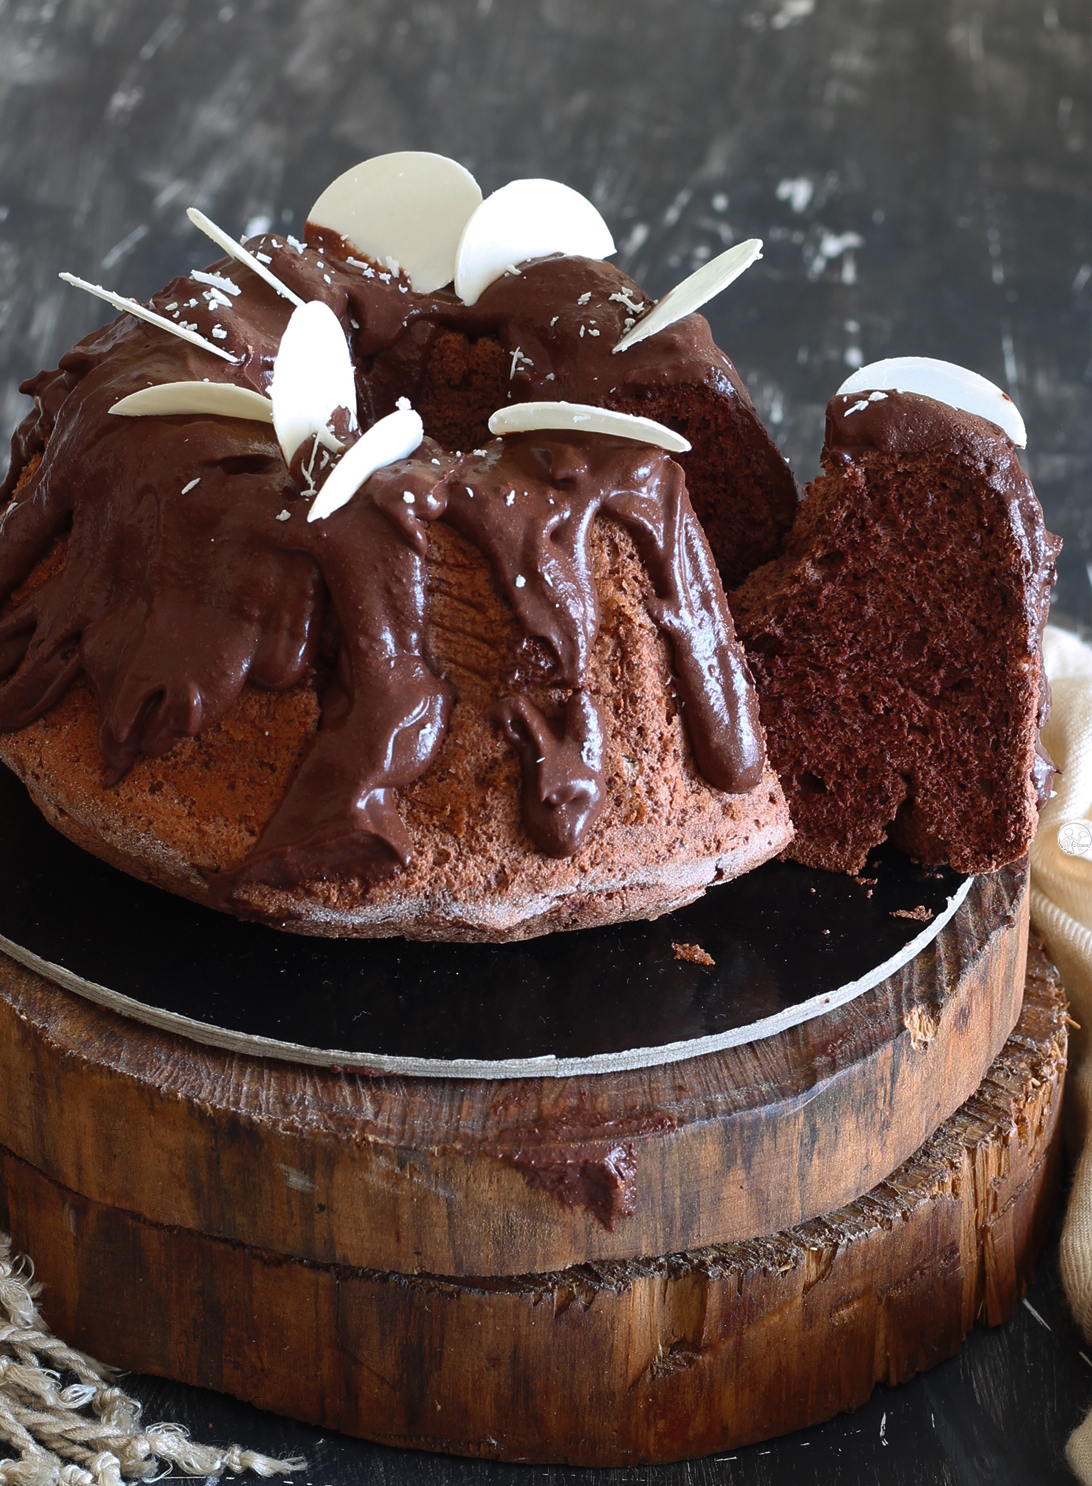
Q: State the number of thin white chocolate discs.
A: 10